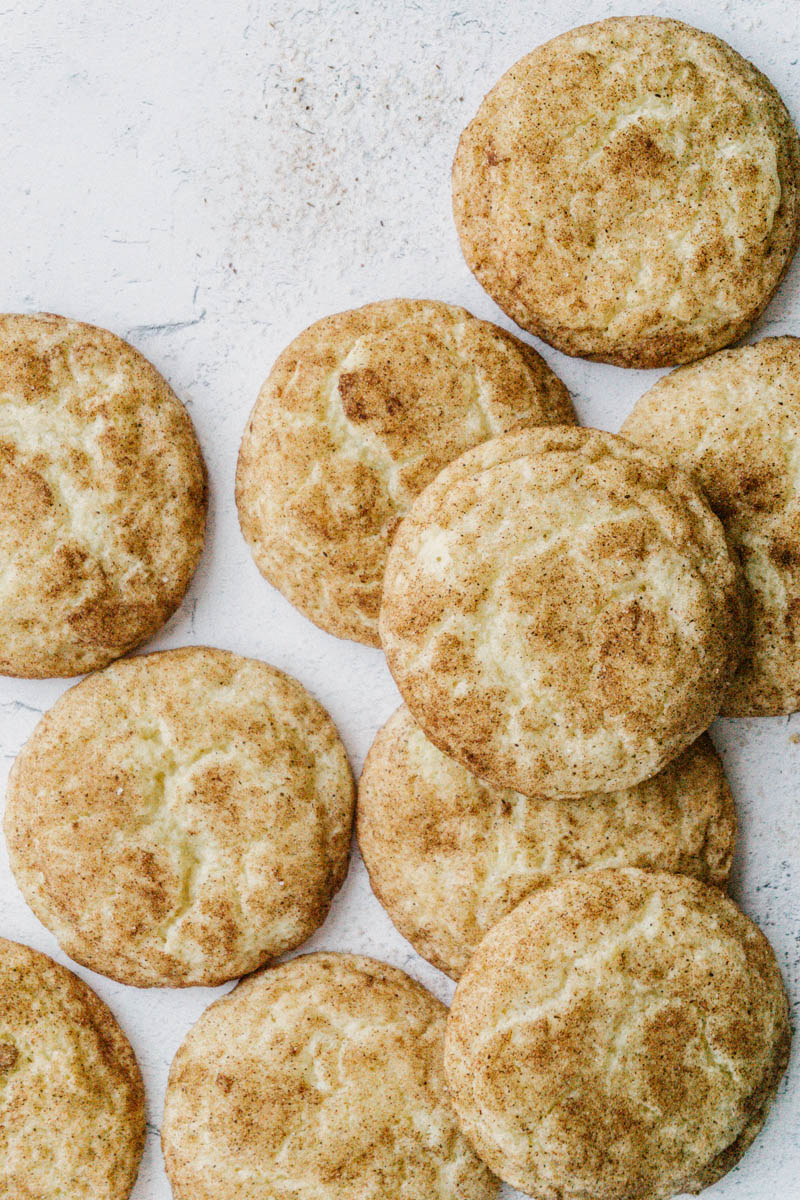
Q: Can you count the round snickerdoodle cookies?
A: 10